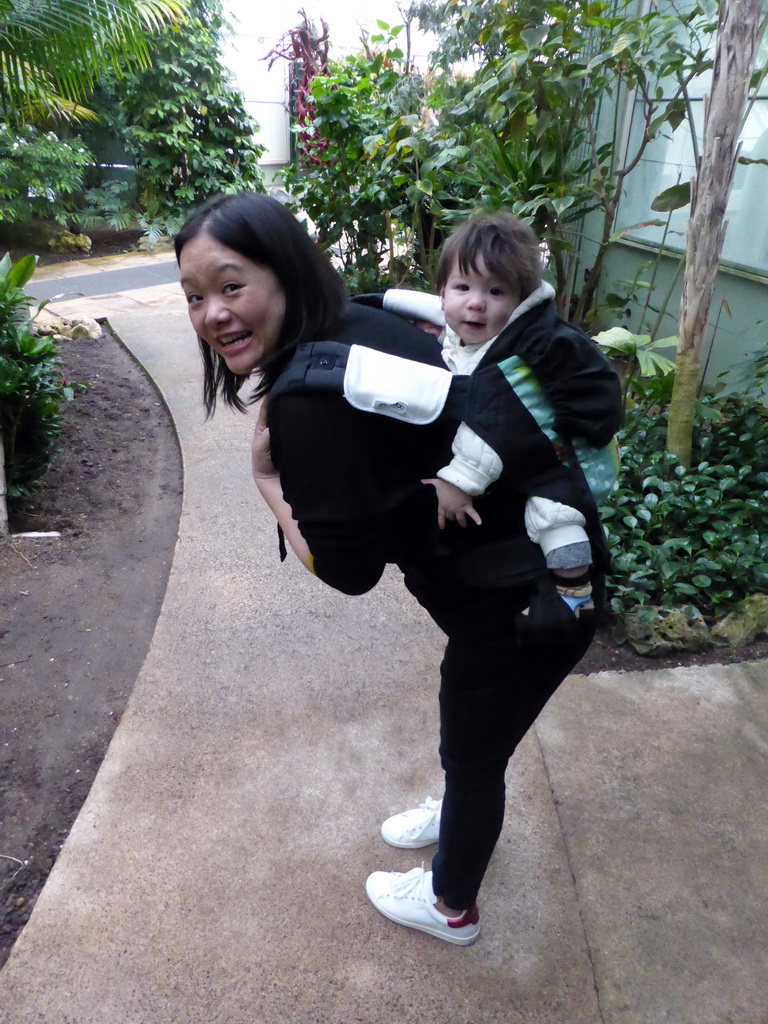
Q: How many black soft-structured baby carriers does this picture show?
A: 1